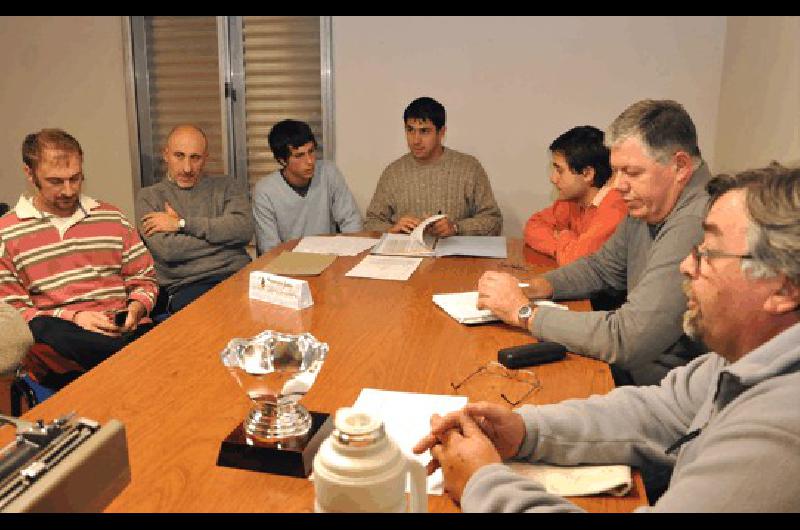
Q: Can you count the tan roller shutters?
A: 2